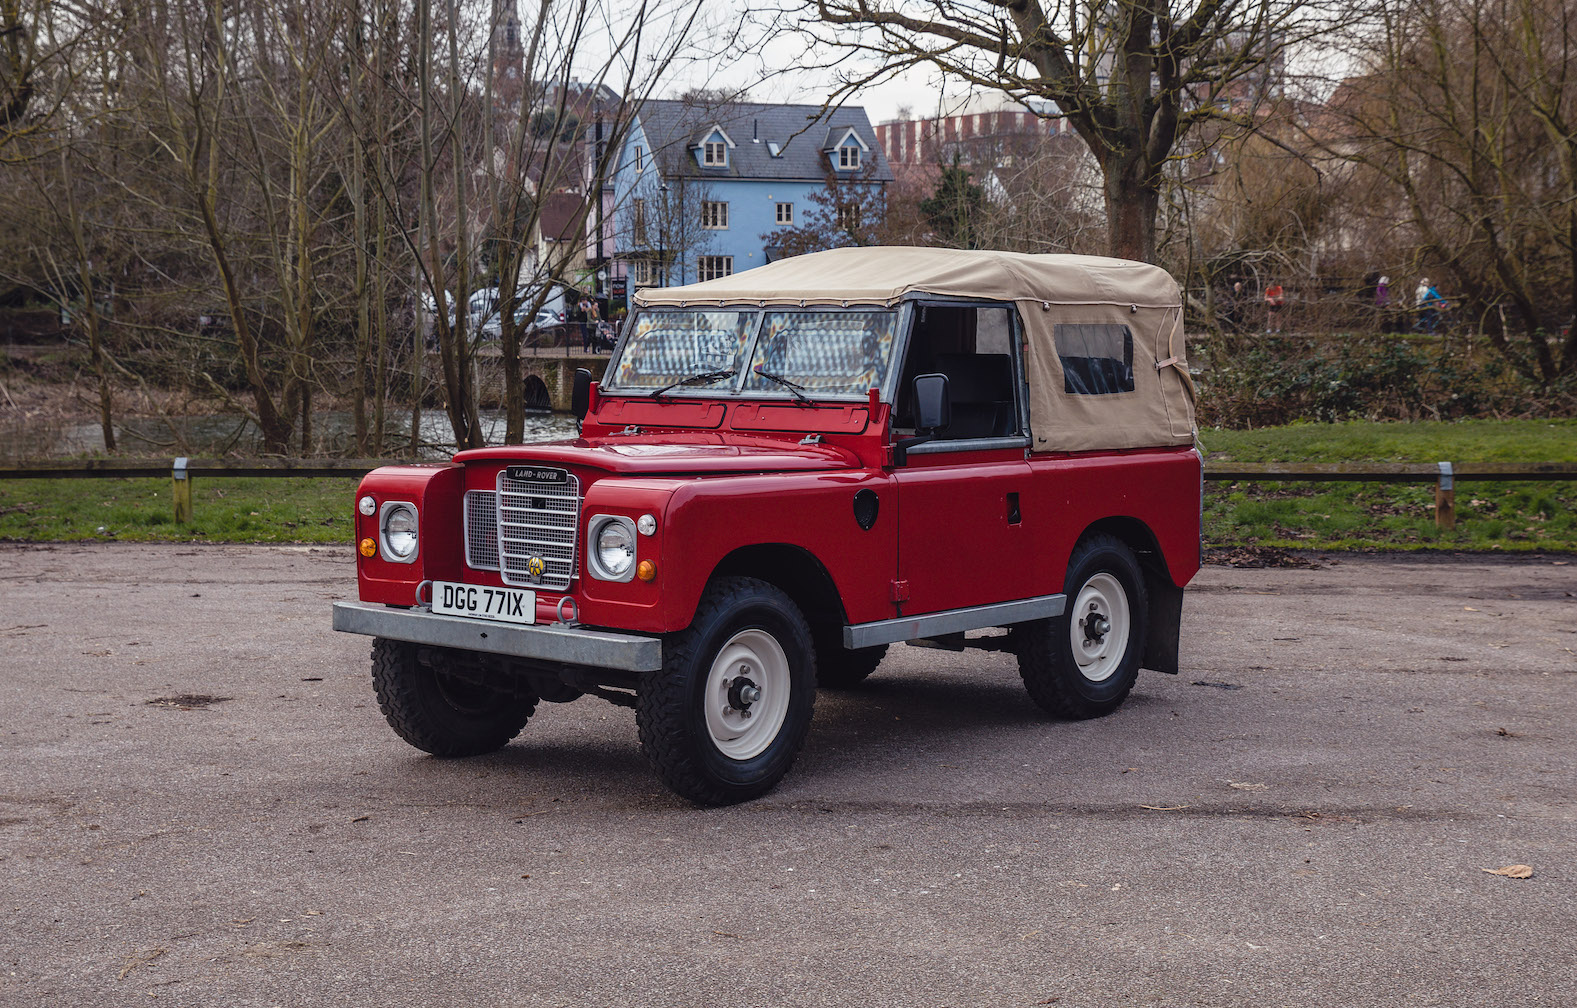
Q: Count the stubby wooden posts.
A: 2